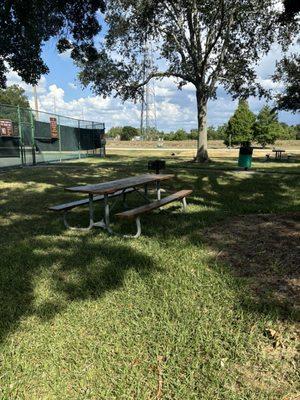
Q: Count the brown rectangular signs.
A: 2